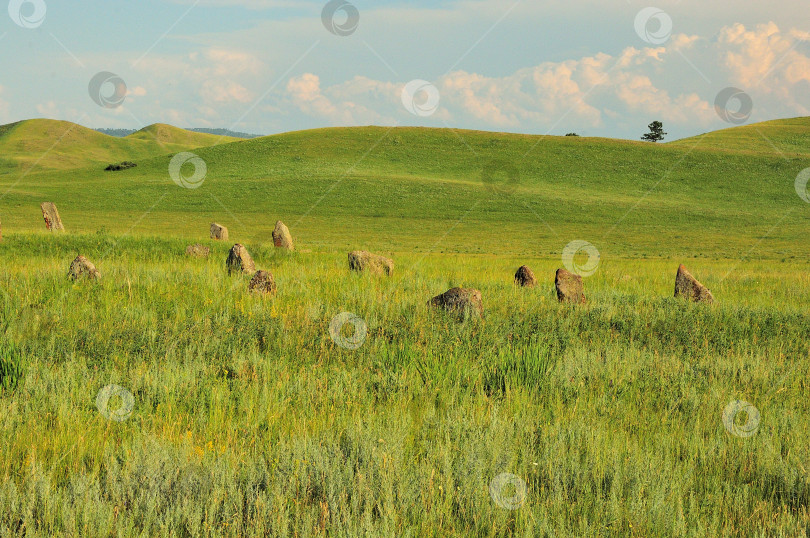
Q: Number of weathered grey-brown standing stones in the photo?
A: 12